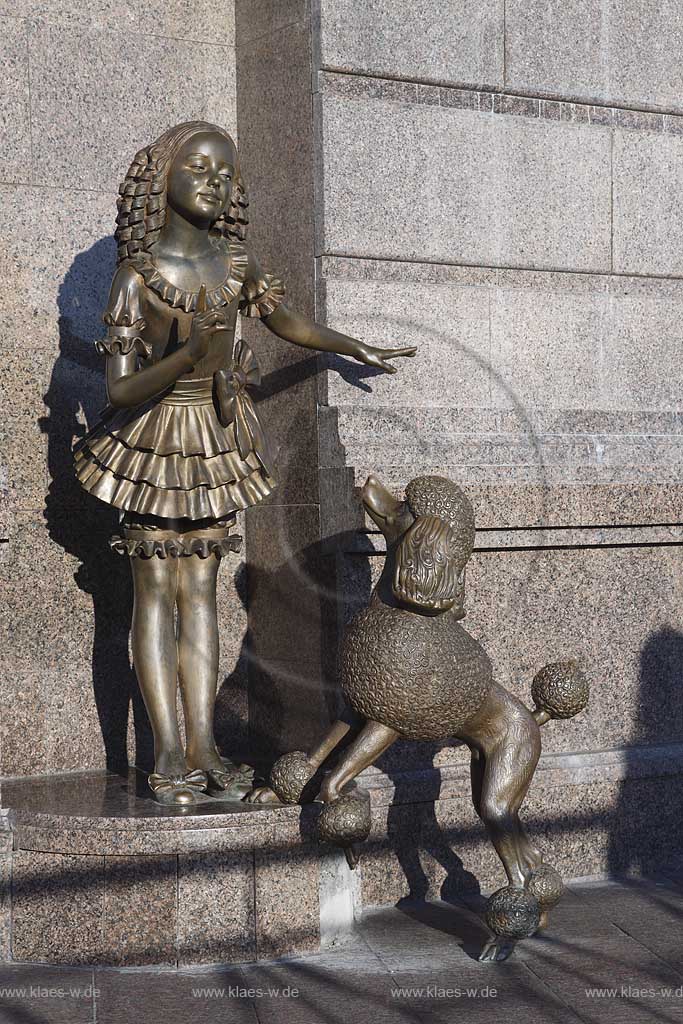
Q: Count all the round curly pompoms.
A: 5